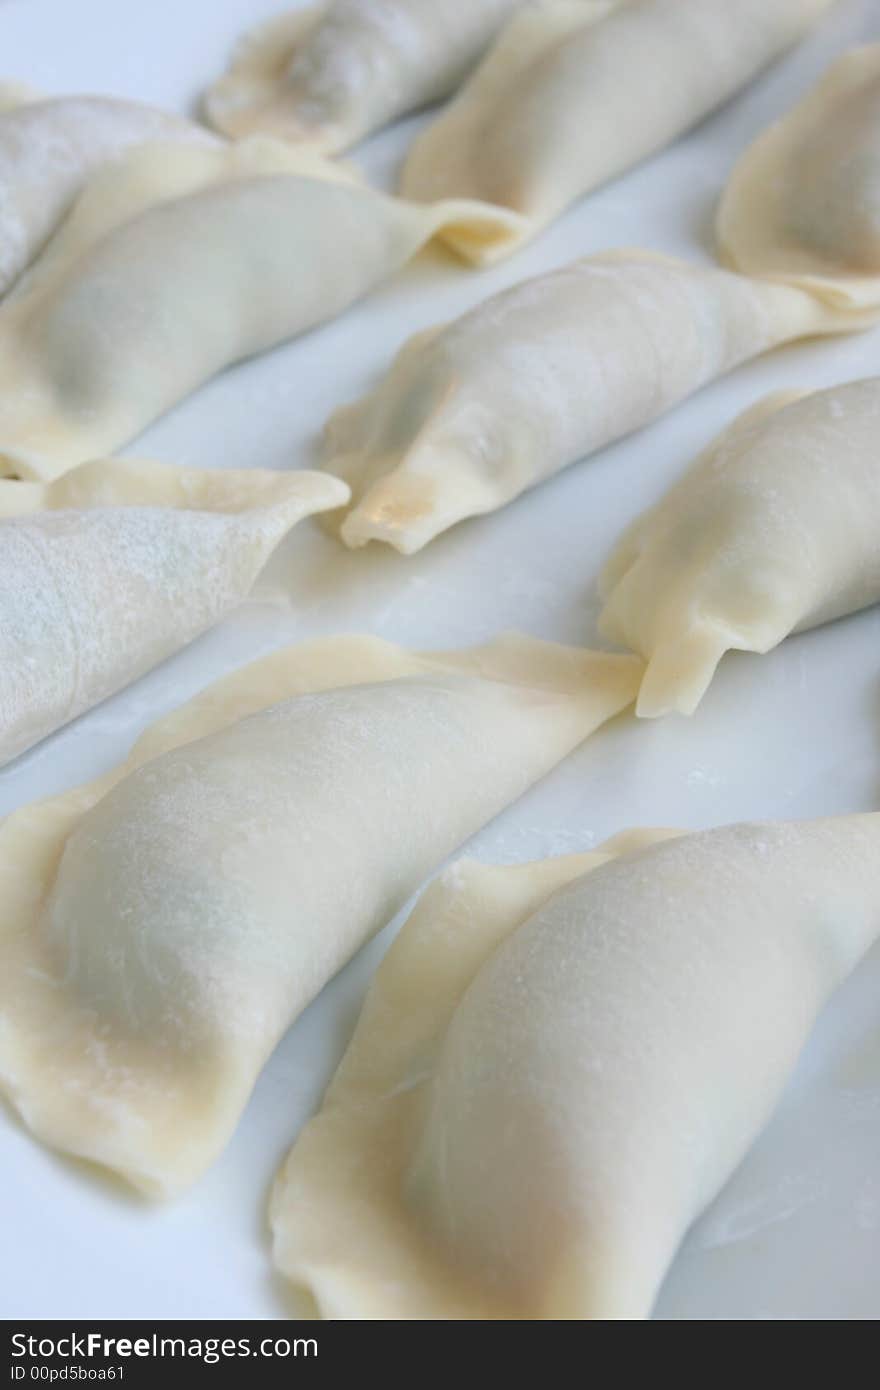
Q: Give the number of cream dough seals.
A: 10